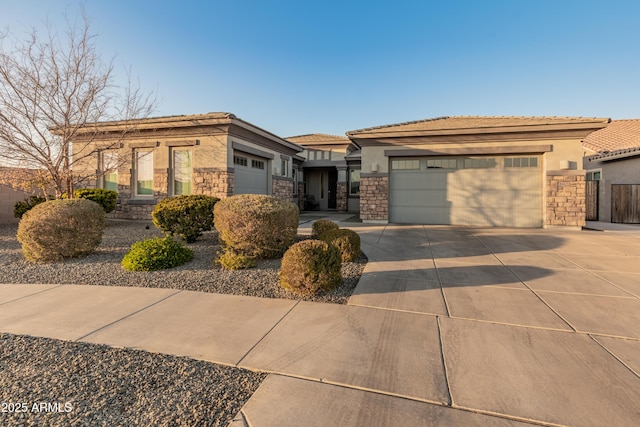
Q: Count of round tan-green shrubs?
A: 5